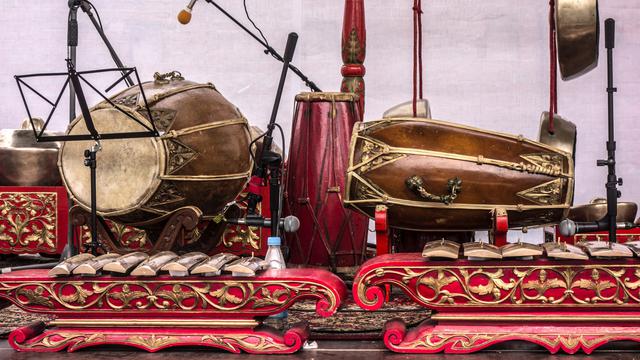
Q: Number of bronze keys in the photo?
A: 13